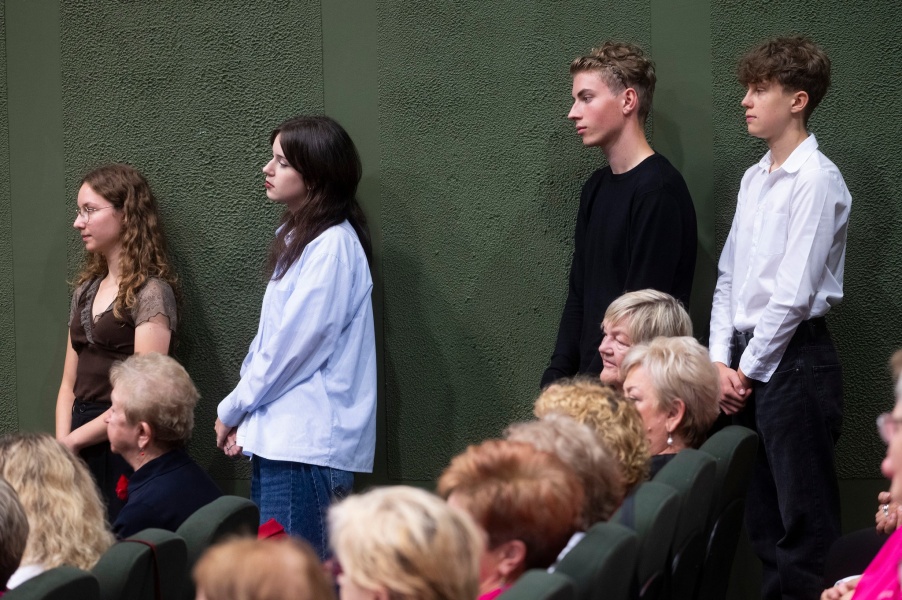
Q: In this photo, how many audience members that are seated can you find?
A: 11